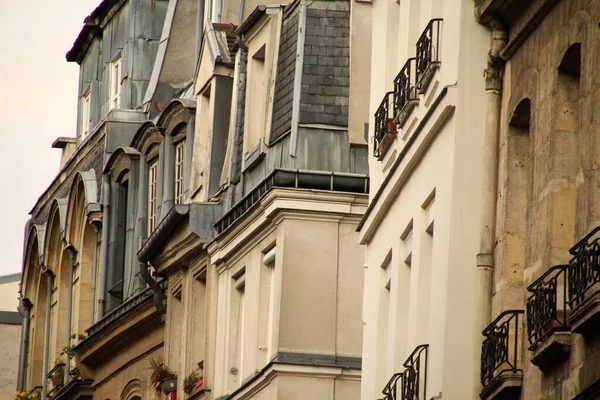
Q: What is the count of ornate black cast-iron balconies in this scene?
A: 8